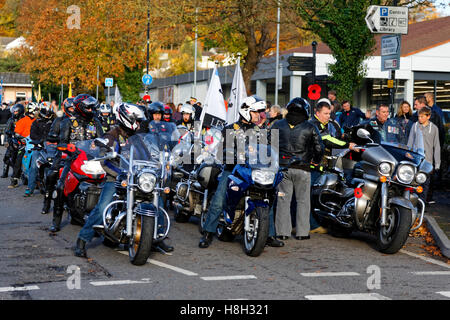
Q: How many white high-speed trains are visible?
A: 0